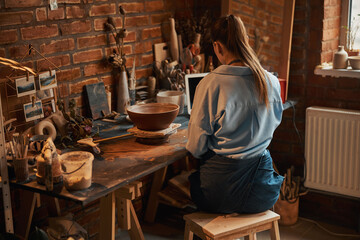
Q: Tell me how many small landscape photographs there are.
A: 3